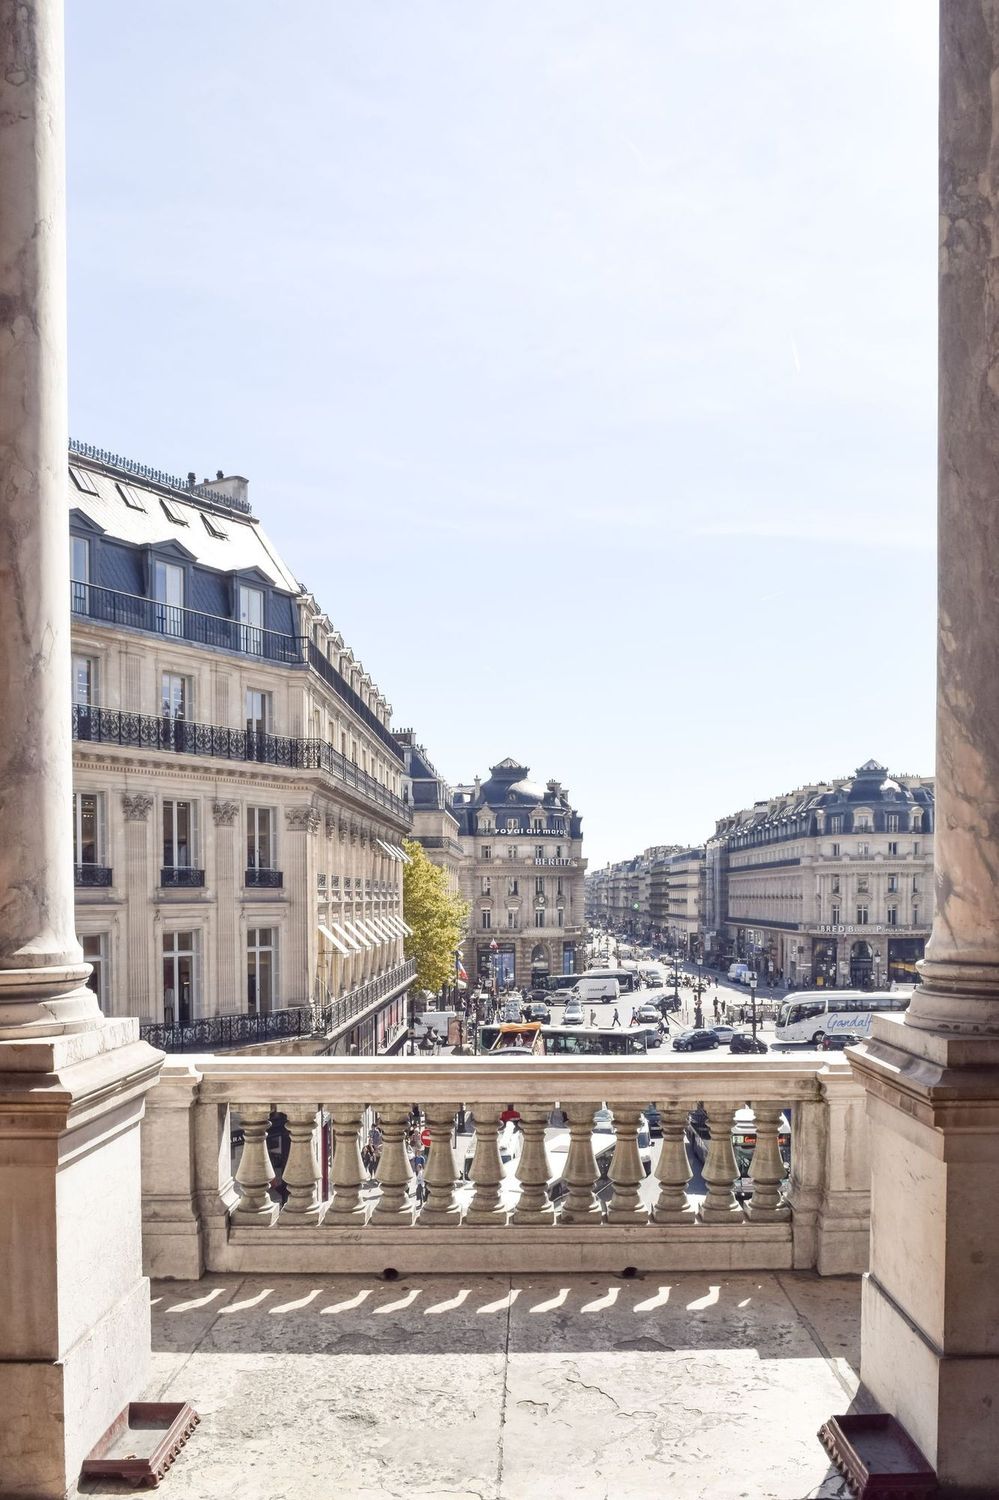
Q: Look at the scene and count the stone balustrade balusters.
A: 12